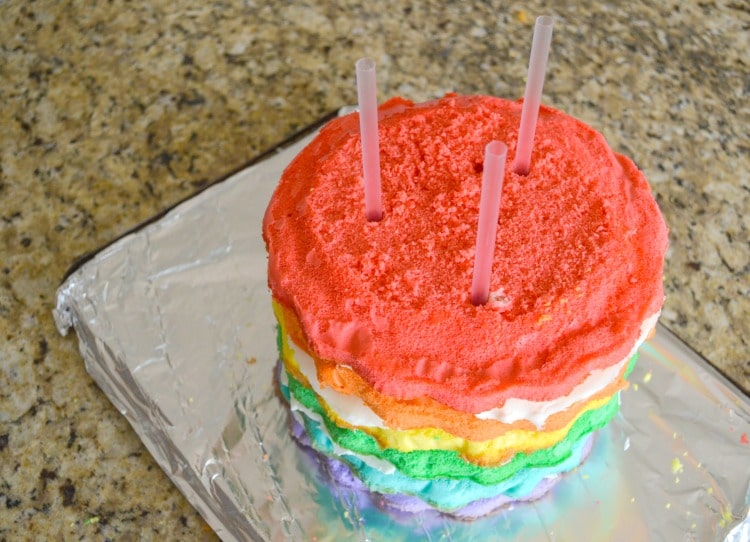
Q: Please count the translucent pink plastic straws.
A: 3